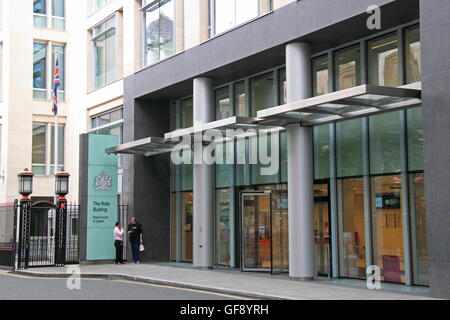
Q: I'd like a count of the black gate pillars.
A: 2